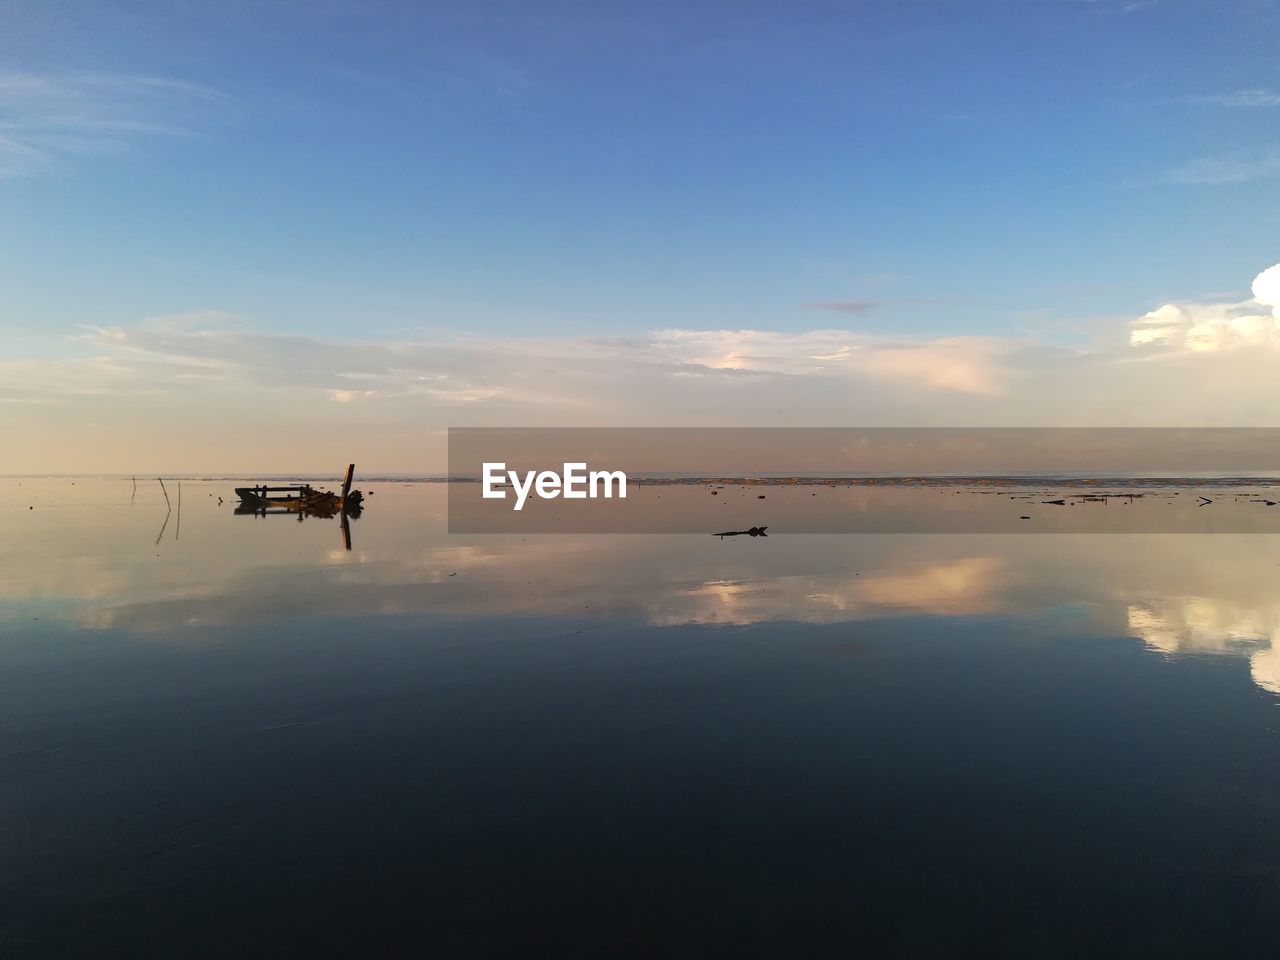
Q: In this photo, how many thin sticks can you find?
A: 3